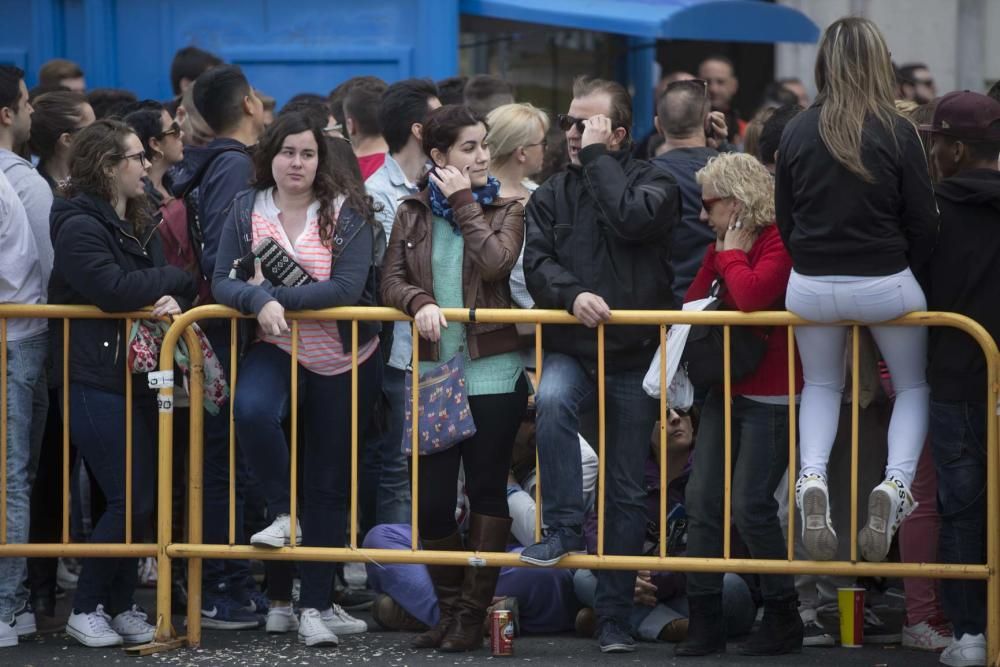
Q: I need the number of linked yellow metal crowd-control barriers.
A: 2